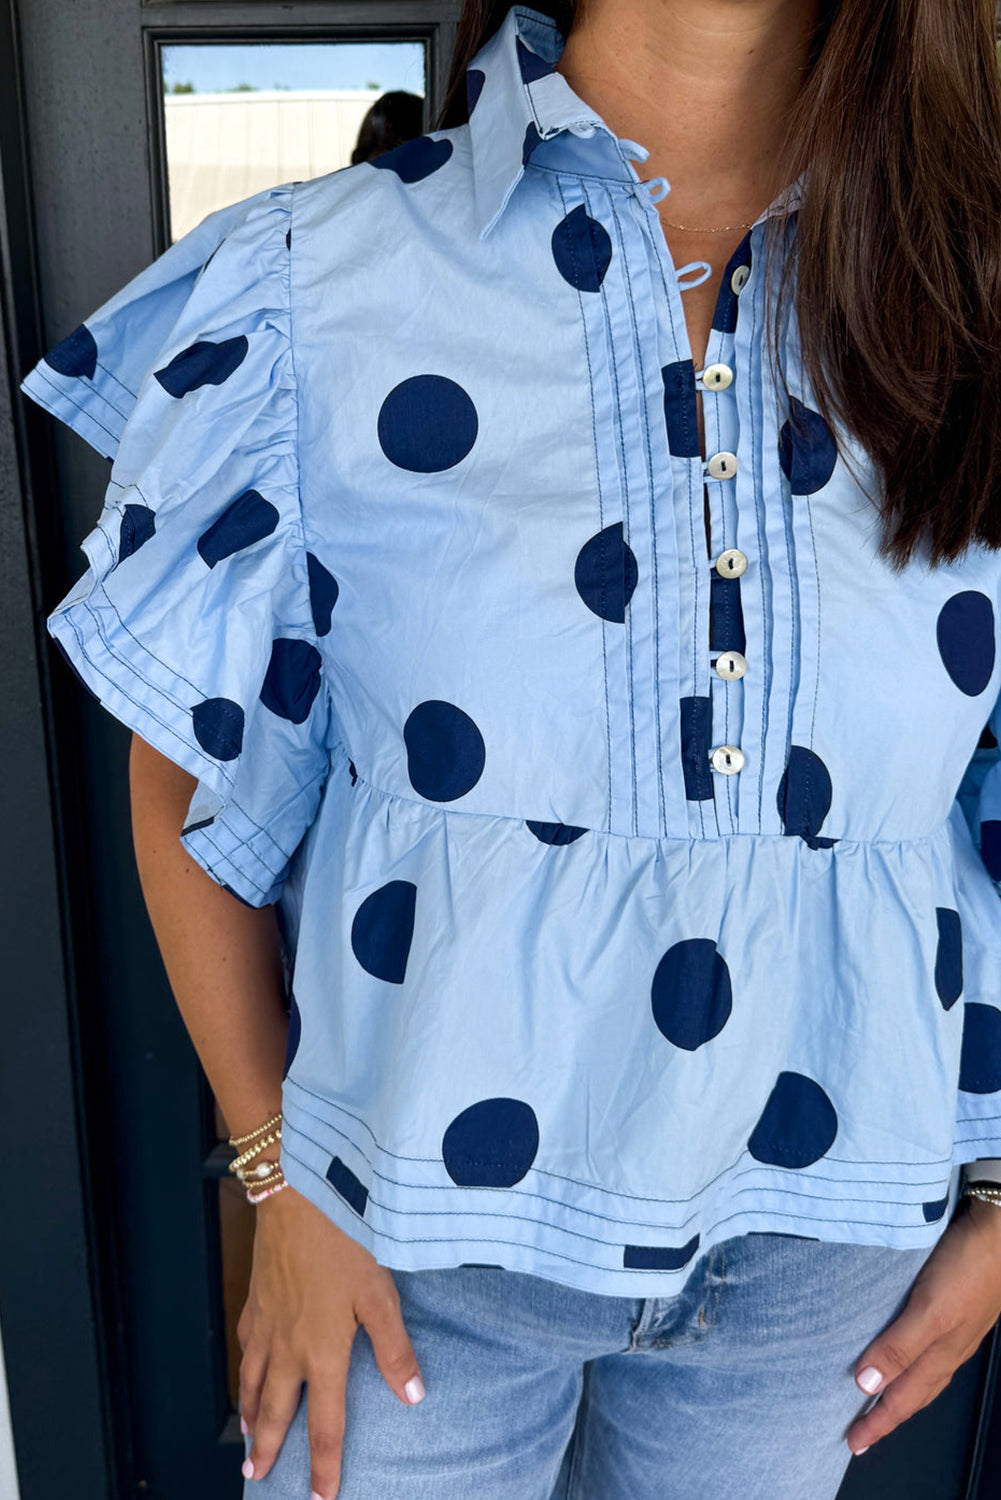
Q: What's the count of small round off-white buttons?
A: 6